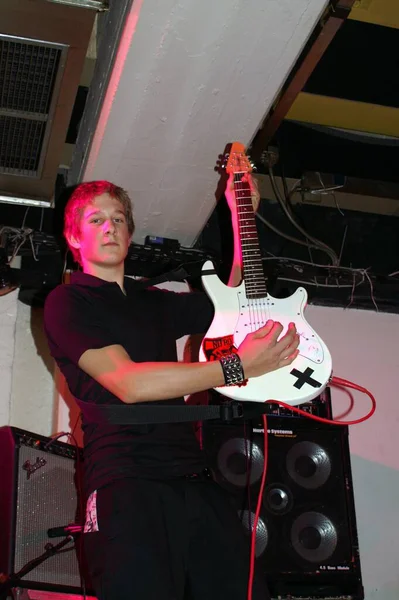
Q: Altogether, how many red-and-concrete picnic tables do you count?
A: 0